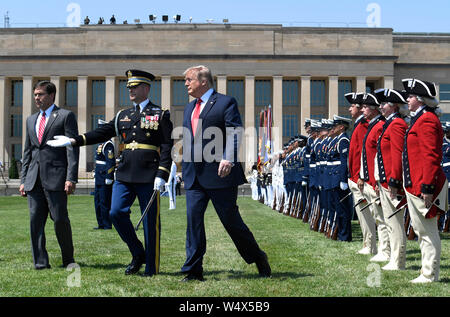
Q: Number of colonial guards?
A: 4